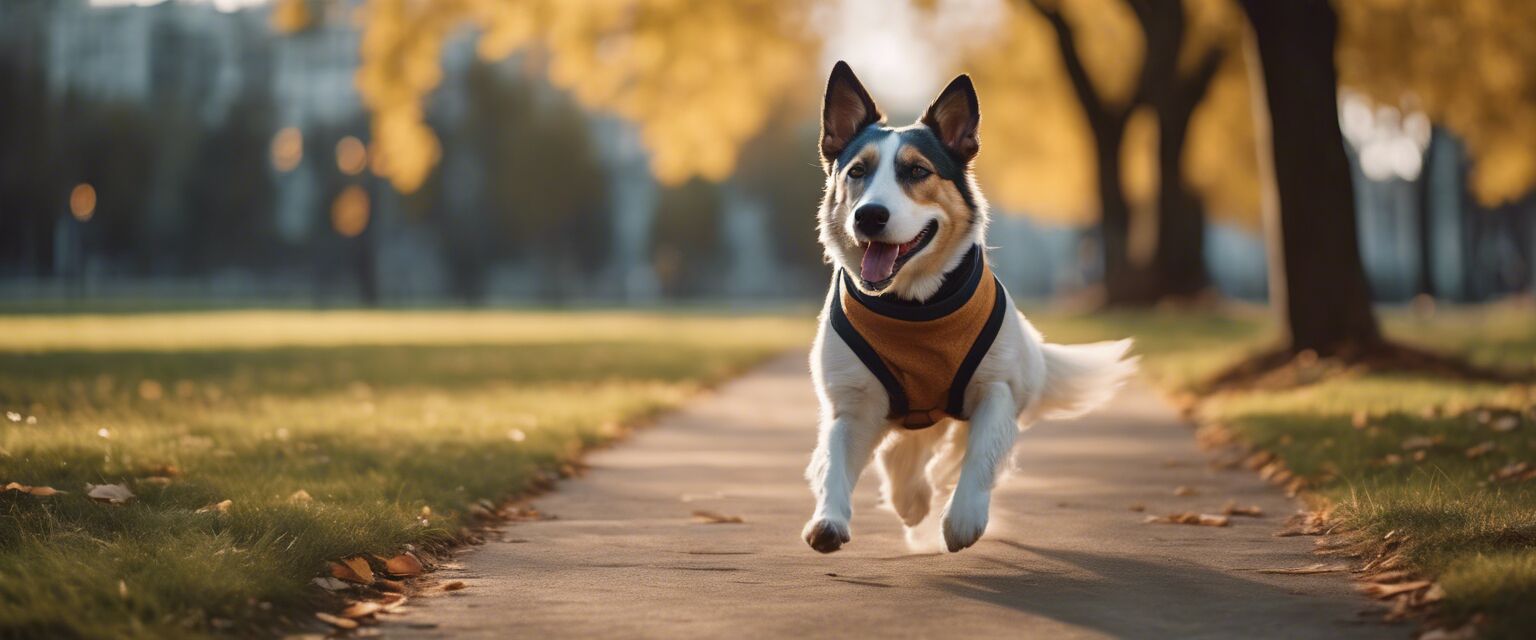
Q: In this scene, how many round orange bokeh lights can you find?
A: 4